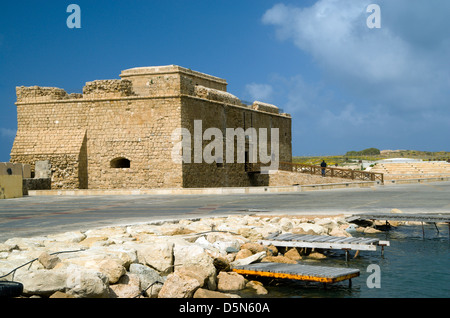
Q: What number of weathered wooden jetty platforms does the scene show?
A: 3